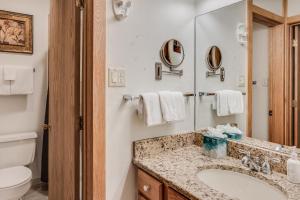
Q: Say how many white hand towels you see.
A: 2